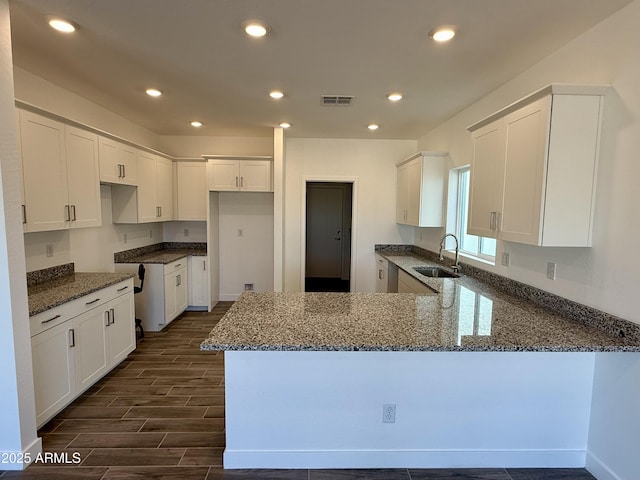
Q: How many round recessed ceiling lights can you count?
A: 9